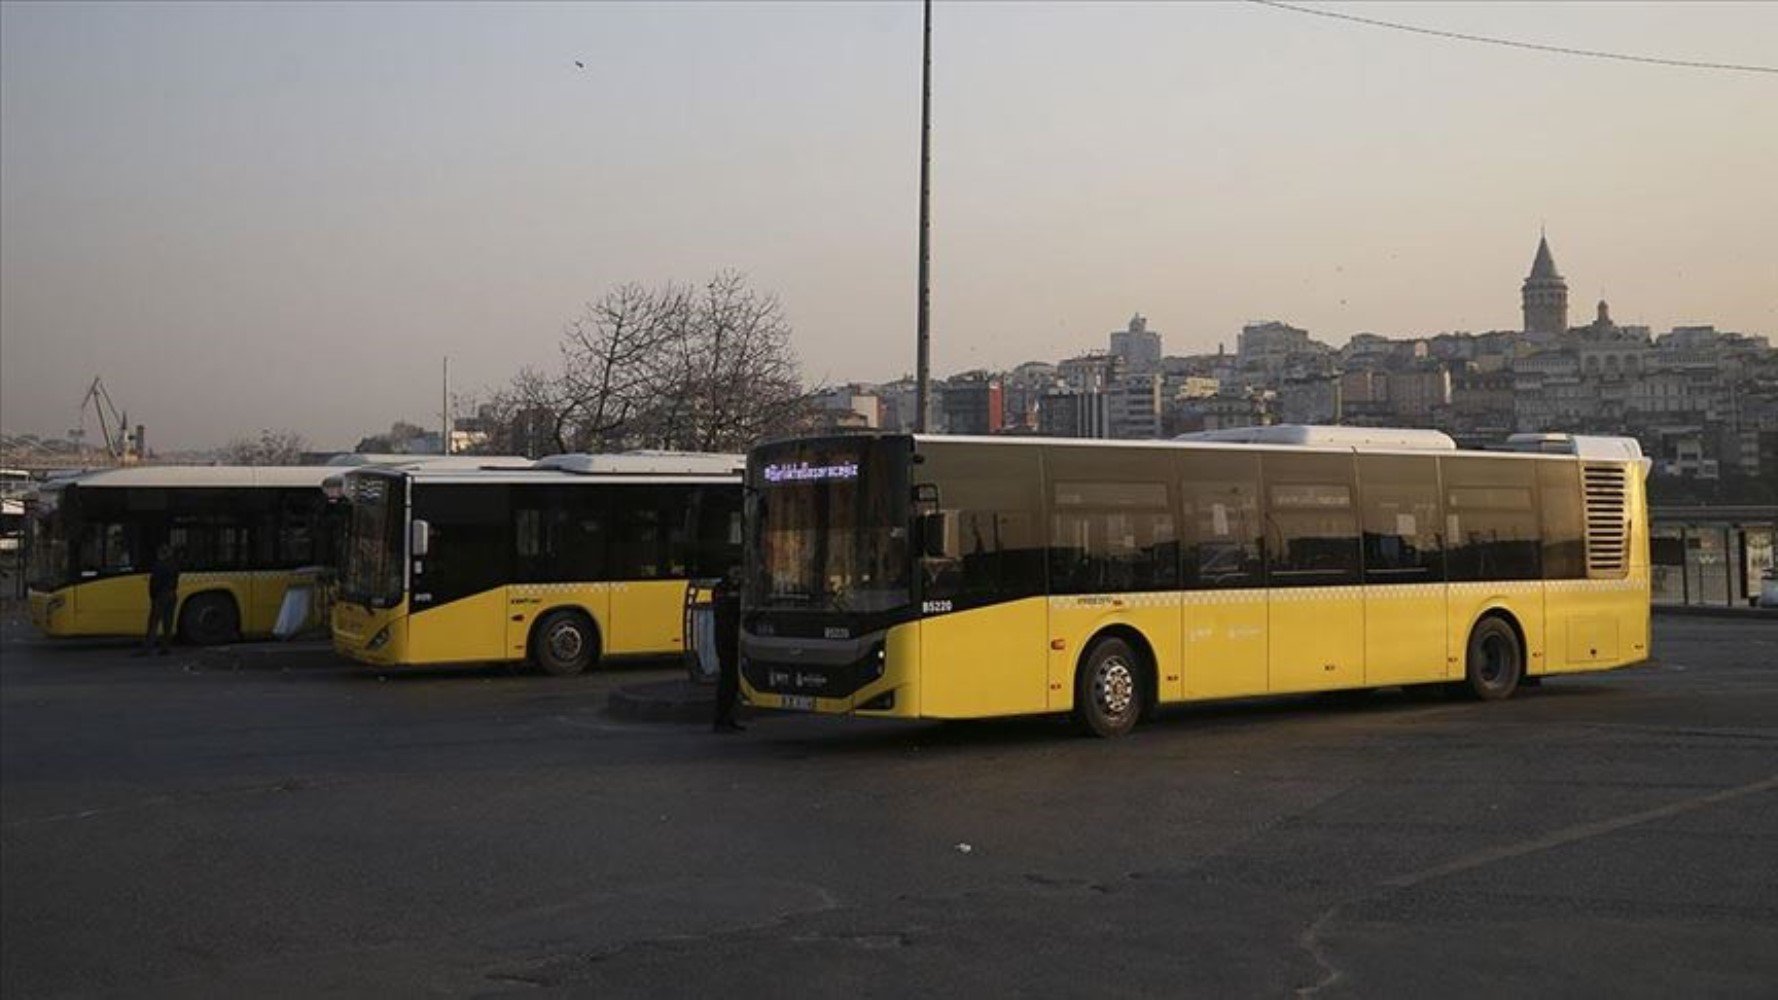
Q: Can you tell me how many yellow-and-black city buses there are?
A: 3